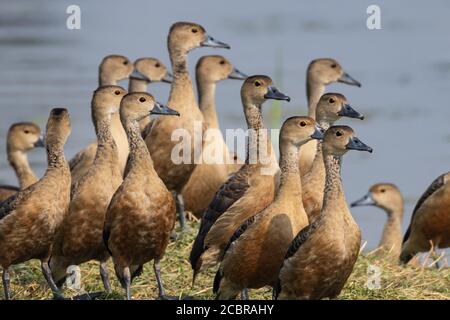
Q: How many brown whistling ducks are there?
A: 15